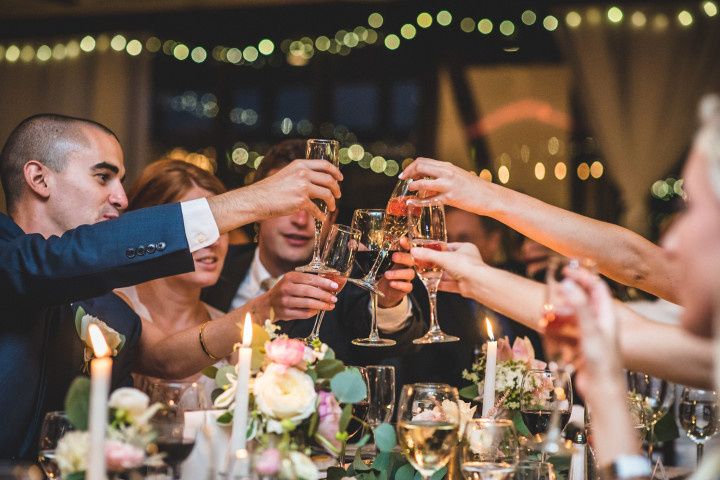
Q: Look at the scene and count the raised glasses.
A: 6